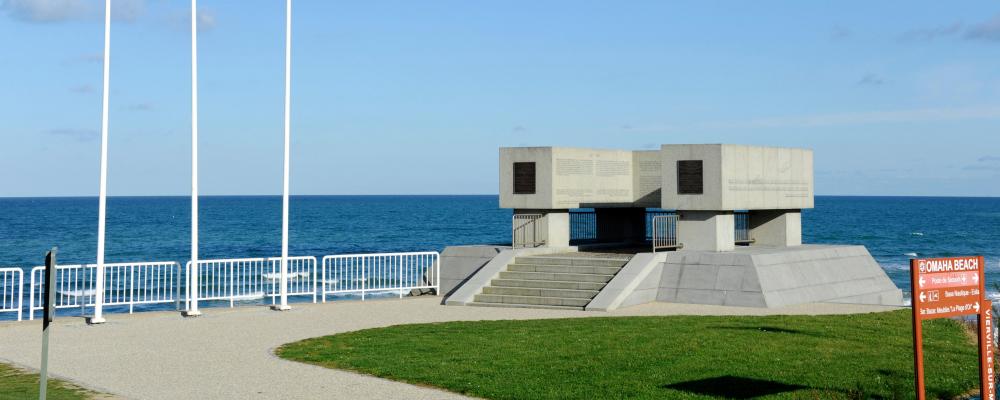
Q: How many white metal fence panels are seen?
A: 4